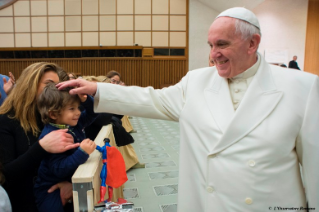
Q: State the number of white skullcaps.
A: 1